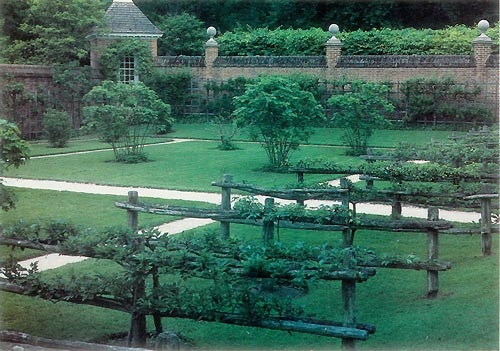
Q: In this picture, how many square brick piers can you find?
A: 3